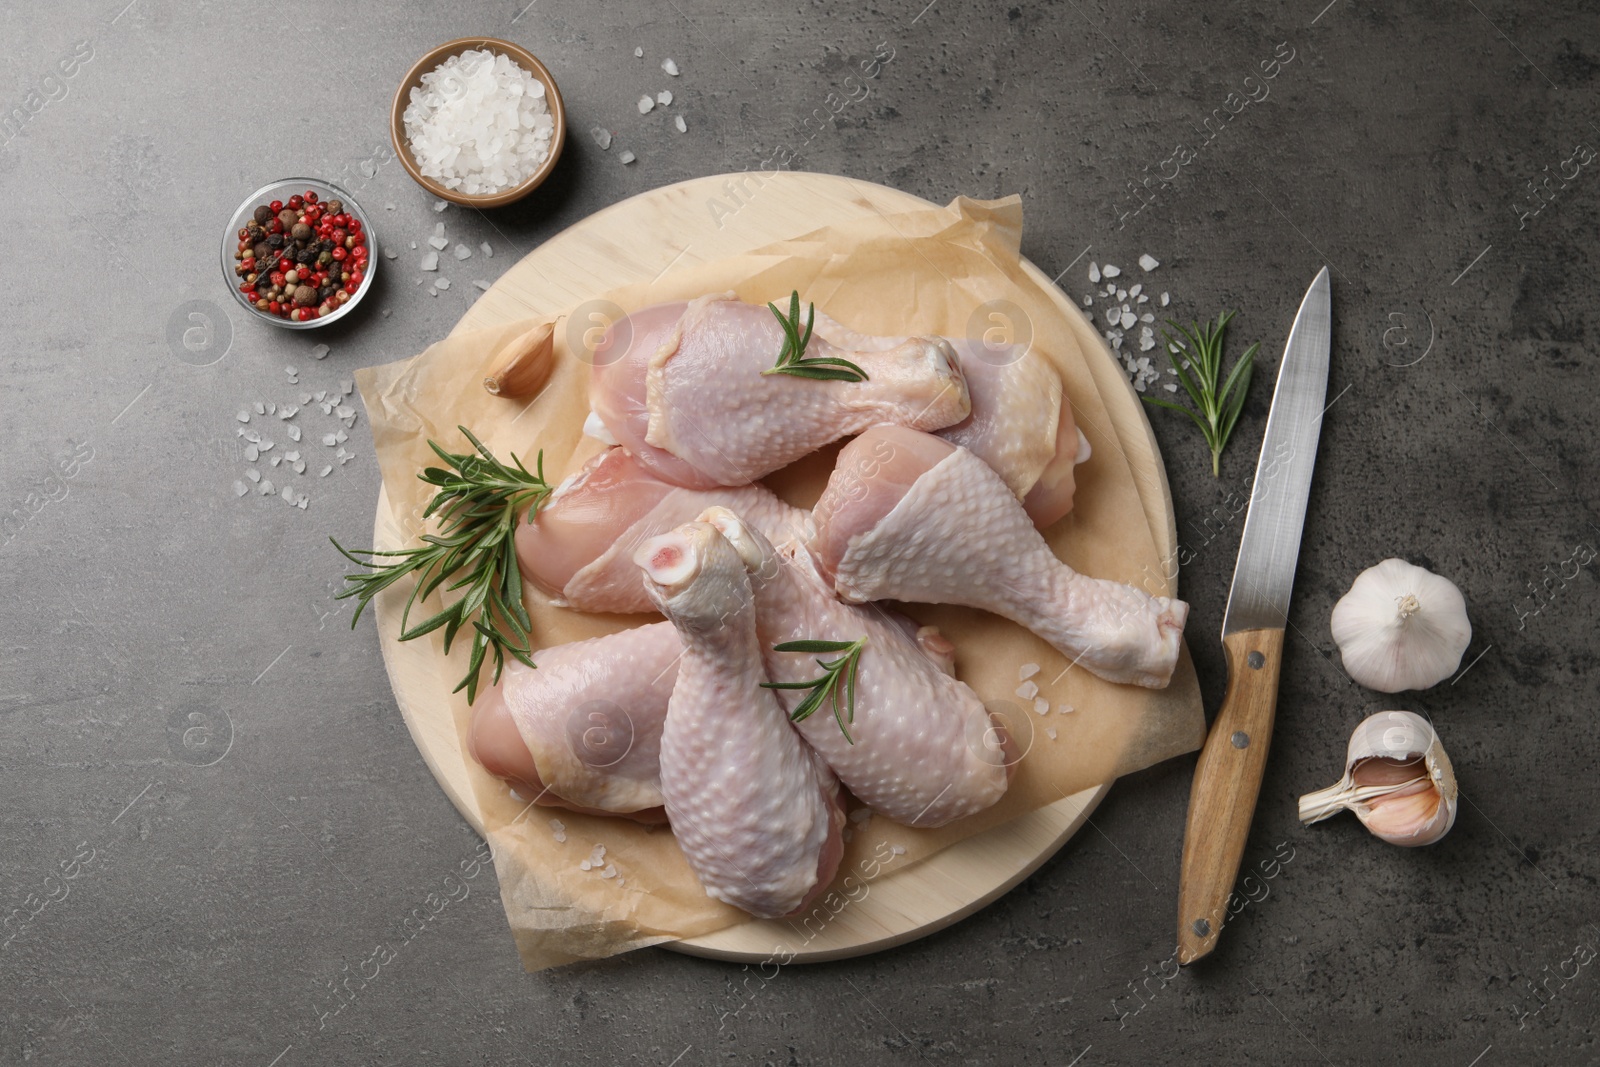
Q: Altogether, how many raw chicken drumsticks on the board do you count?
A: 7